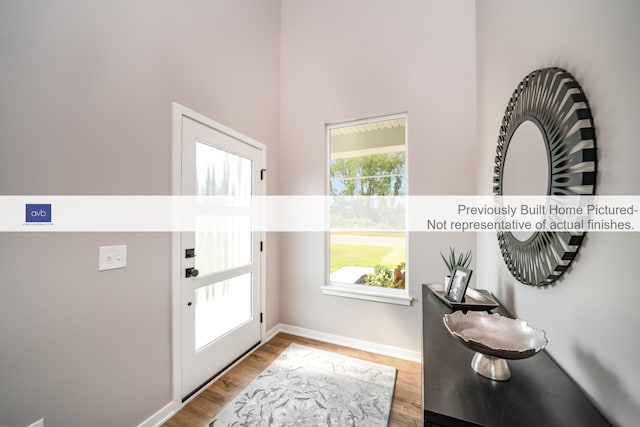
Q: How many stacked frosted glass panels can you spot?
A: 3